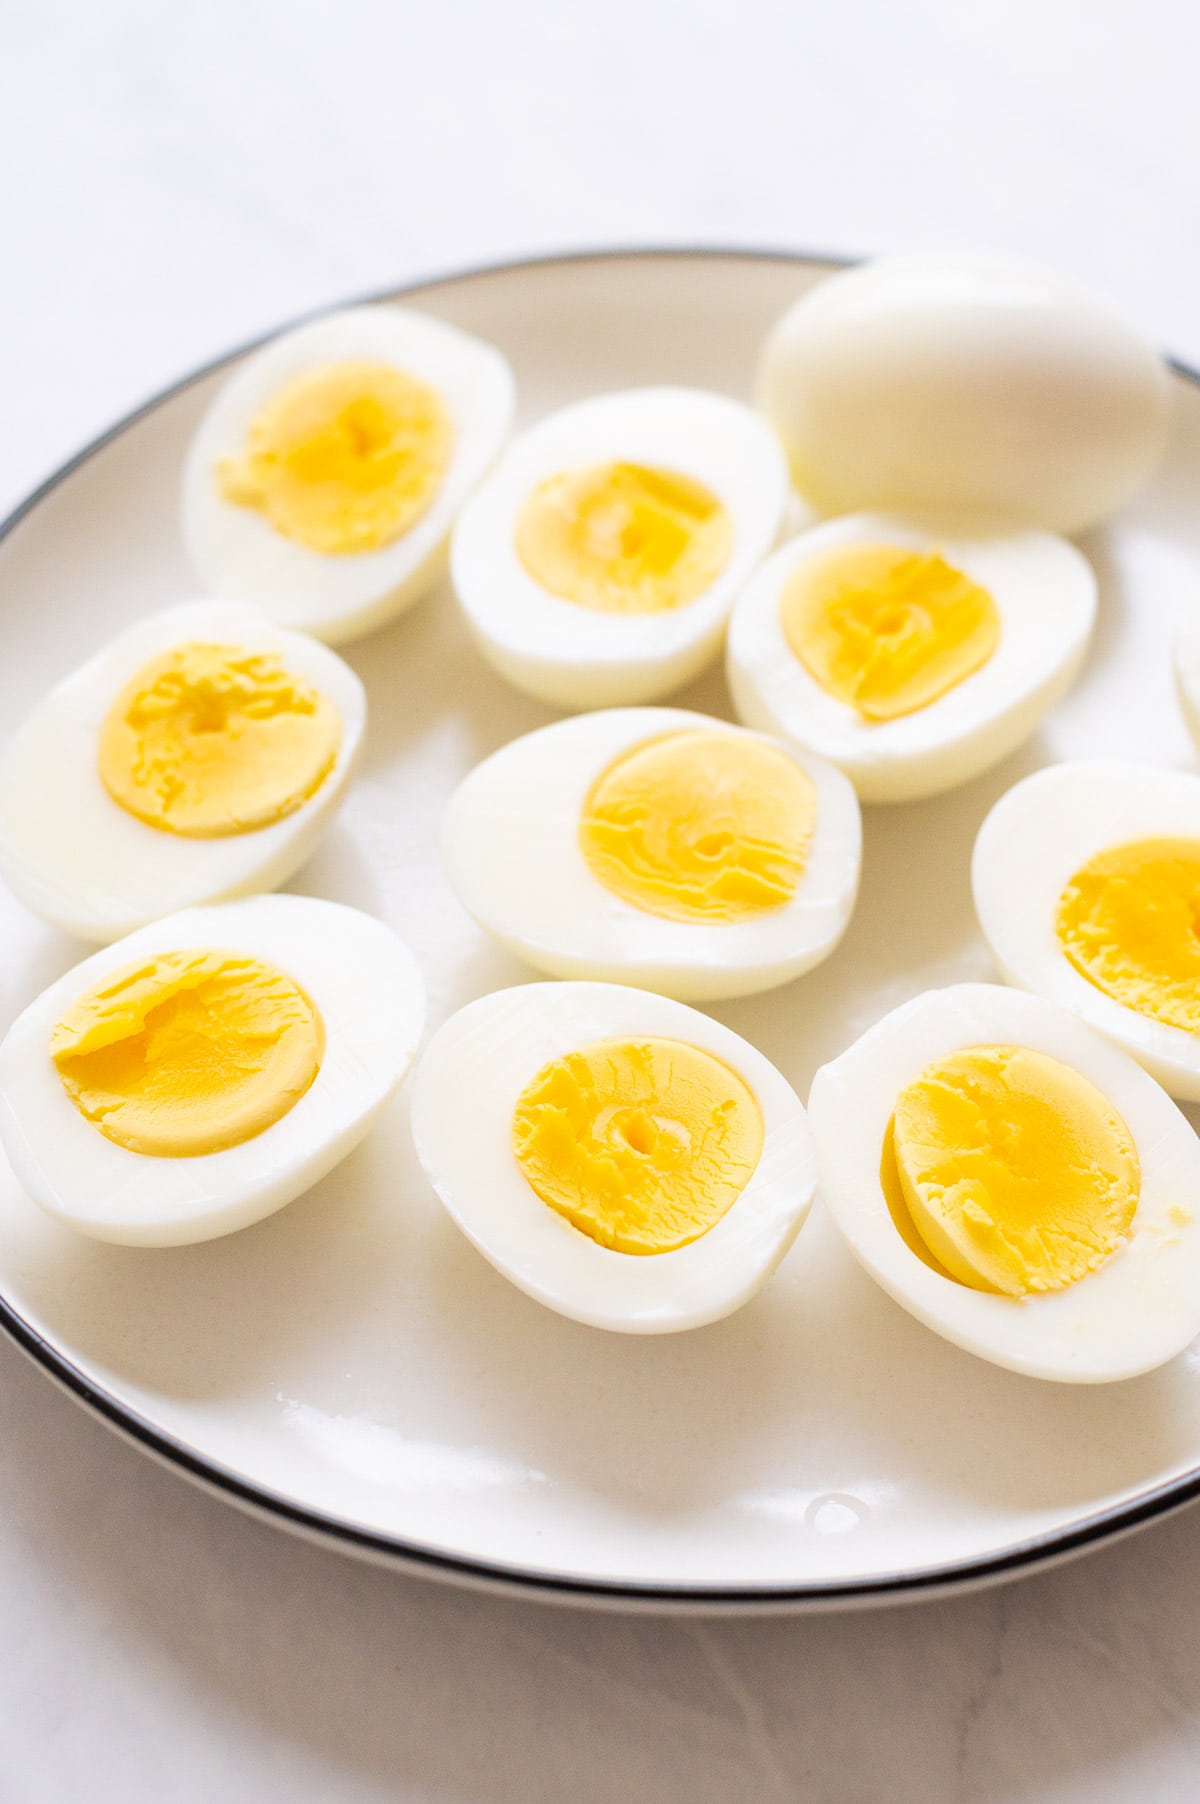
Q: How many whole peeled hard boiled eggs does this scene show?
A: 1